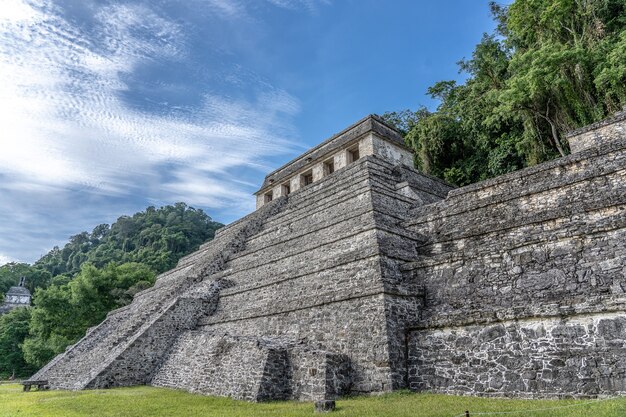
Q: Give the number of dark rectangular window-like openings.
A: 5